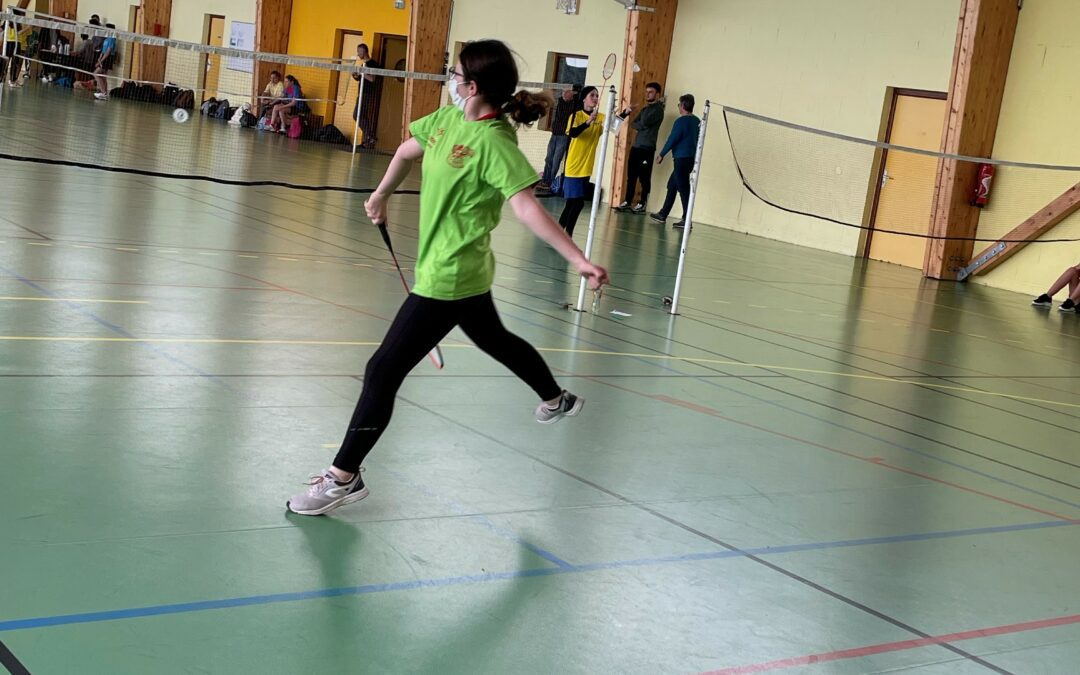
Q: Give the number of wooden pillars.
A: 6